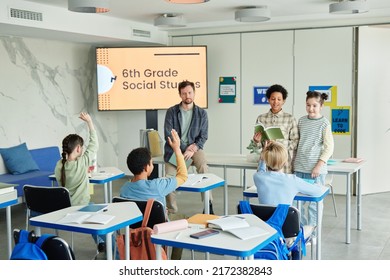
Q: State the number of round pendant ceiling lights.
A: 5